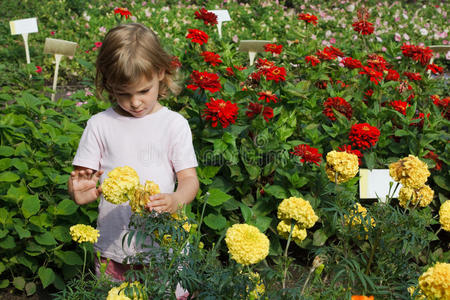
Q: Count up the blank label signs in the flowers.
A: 6